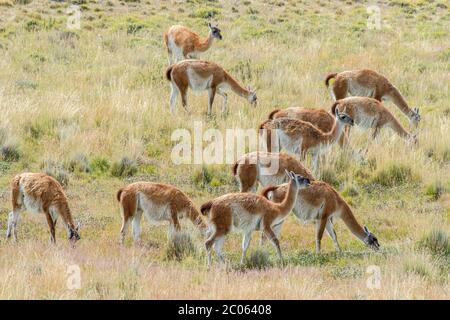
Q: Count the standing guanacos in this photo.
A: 11